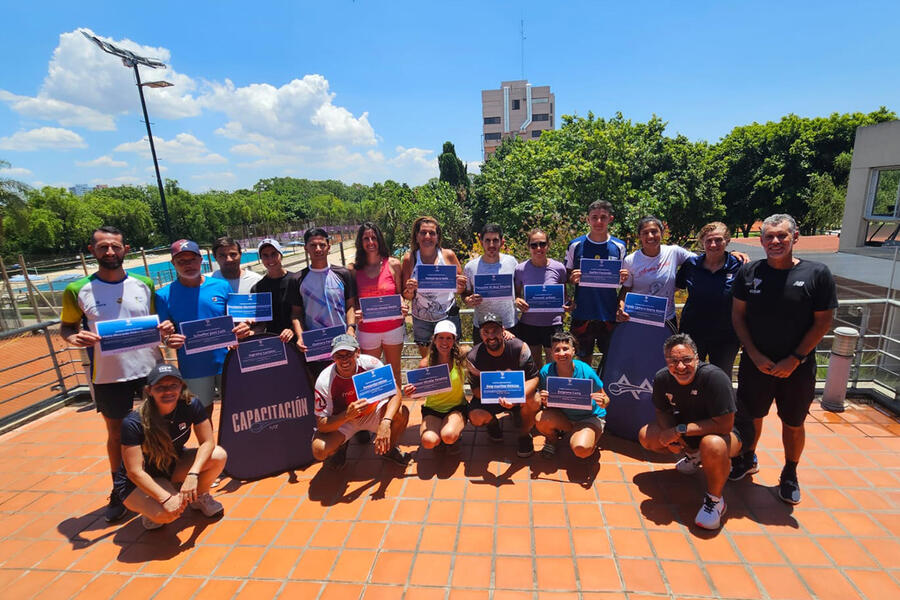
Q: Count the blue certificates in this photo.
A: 15